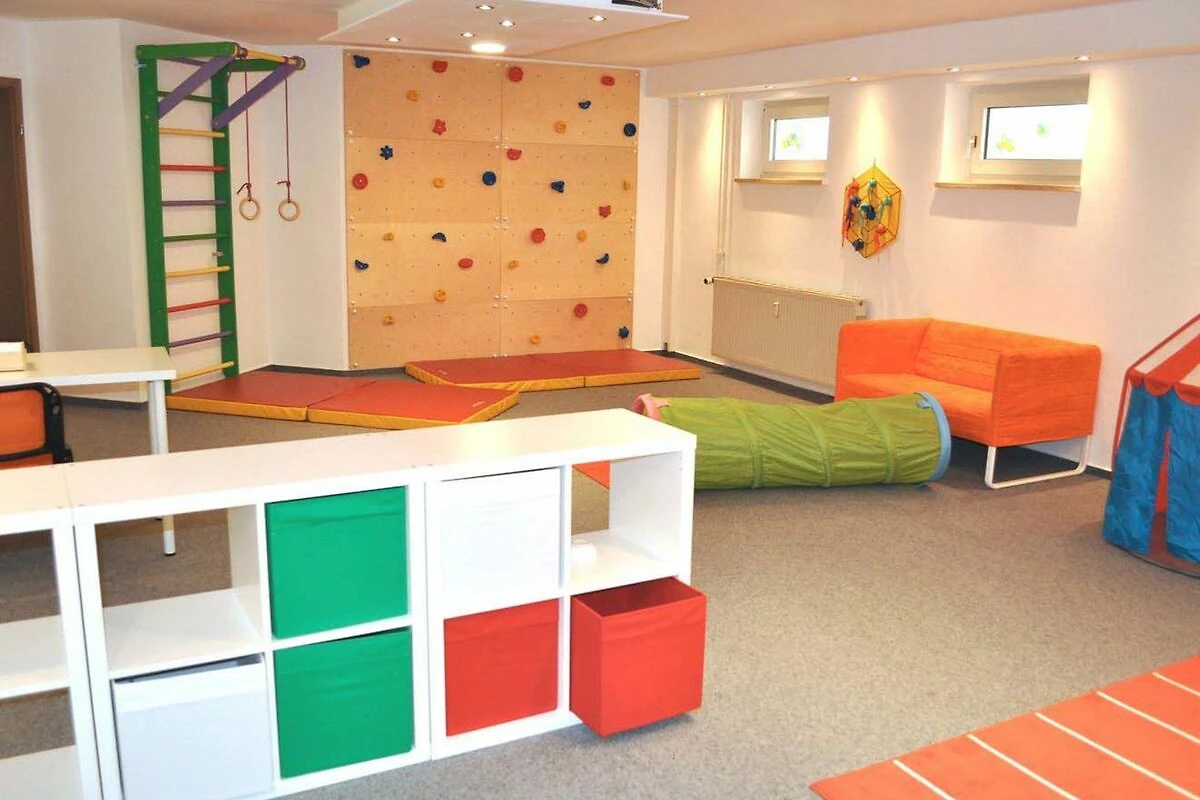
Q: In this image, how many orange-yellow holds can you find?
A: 10